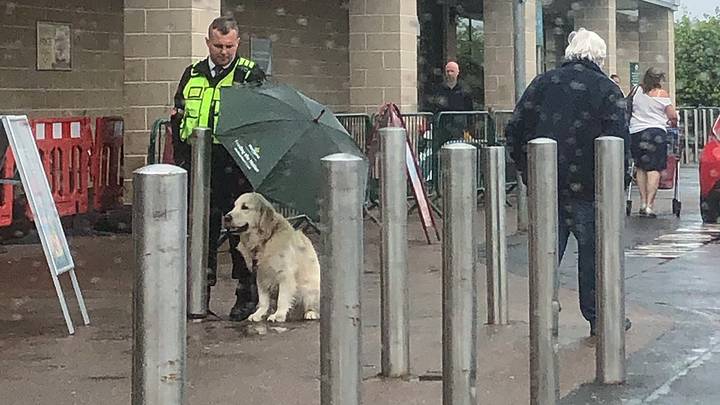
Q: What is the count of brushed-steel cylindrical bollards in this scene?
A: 8